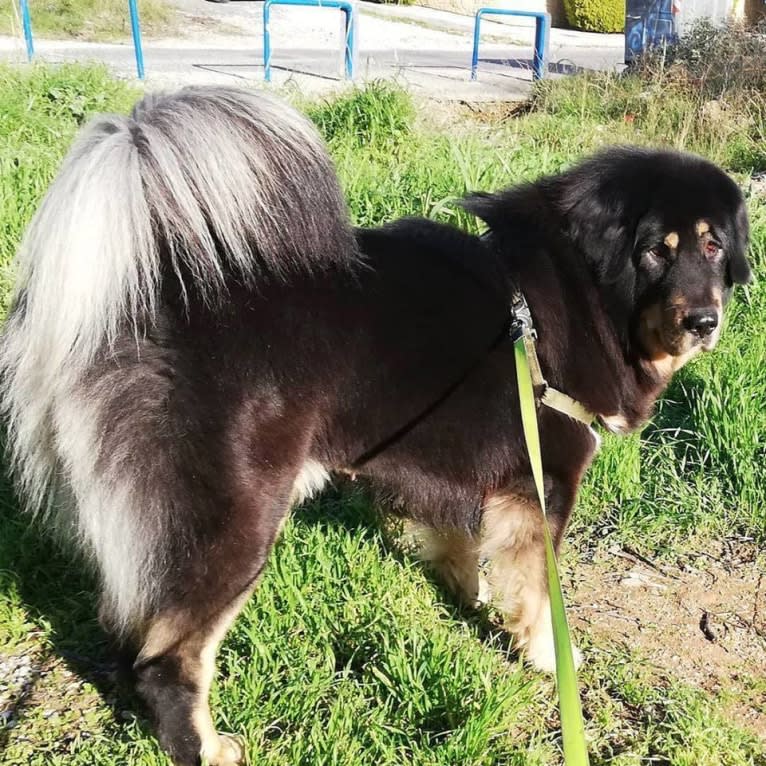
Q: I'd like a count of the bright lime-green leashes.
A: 1